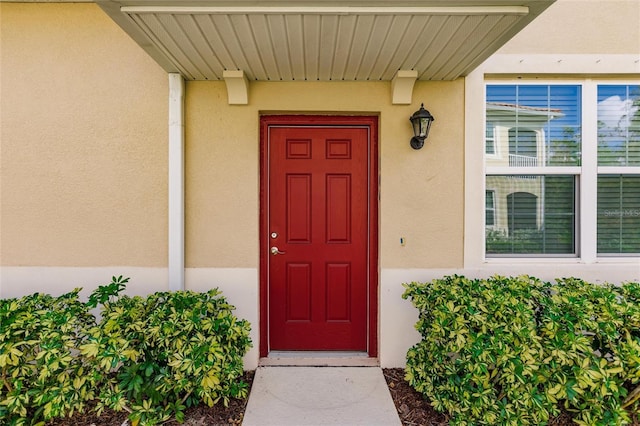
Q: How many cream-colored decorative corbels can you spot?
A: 2